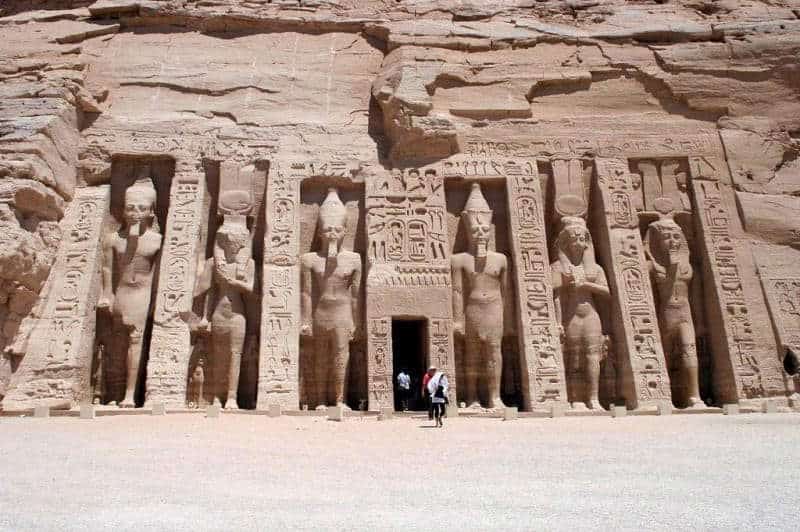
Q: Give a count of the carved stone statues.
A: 6